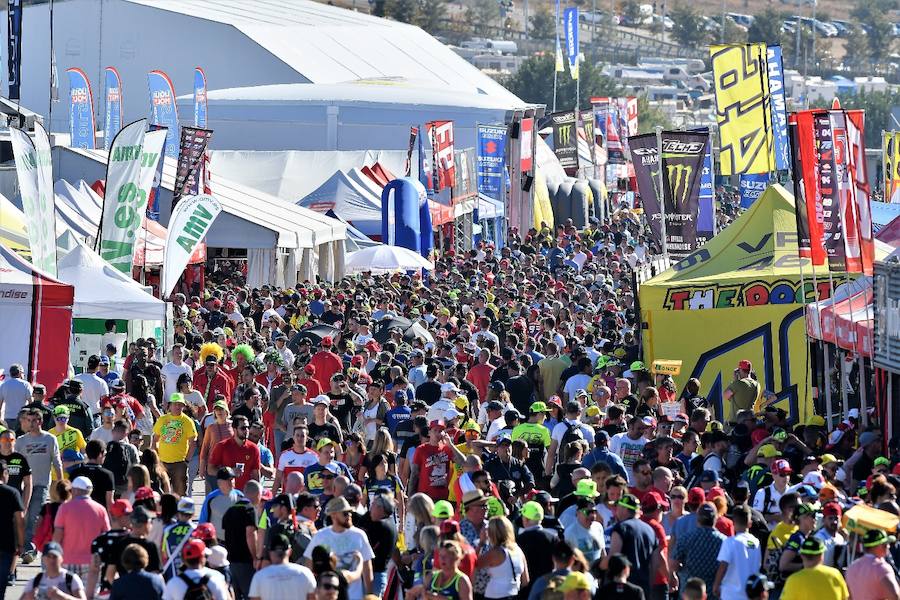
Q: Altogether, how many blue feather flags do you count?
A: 4